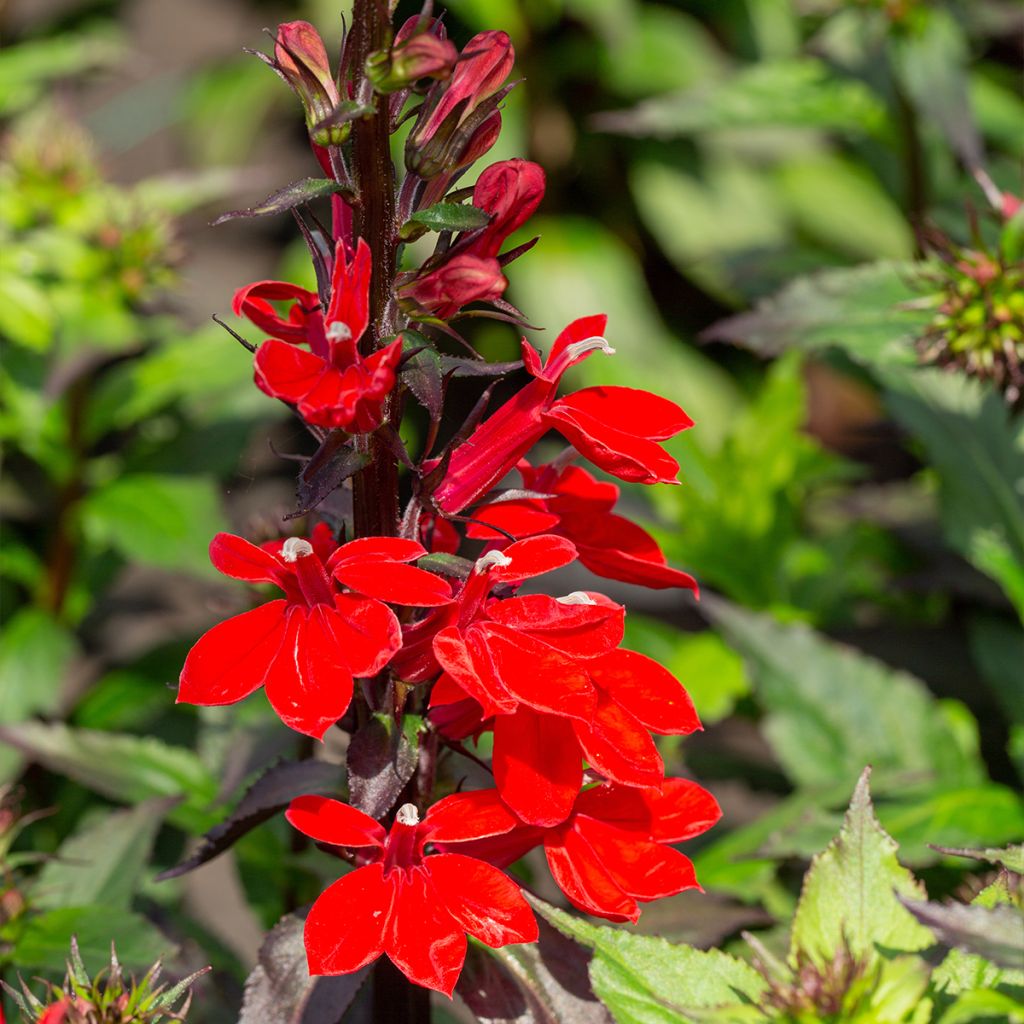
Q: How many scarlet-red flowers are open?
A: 8